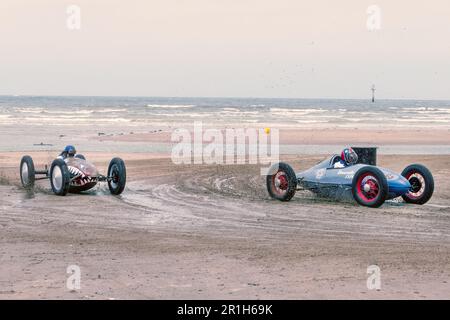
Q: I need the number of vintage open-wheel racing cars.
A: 2